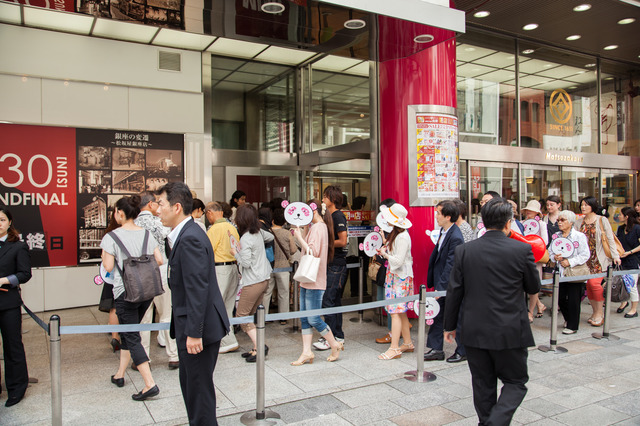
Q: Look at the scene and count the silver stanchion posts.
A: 7